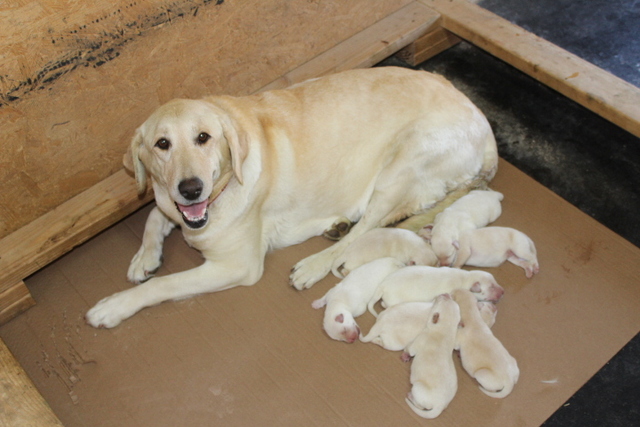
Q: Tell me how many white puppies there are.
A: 8